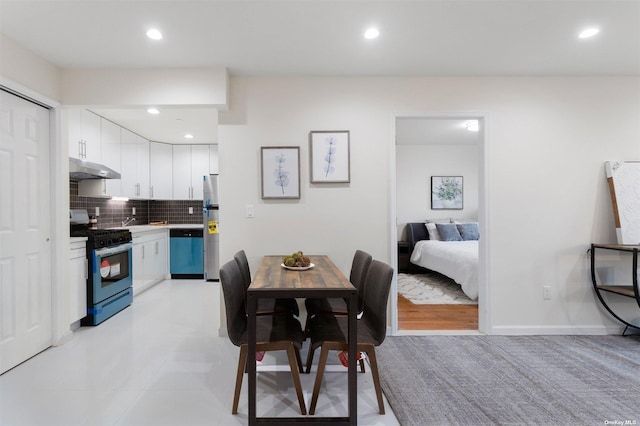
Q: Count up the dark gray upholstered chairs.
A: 4